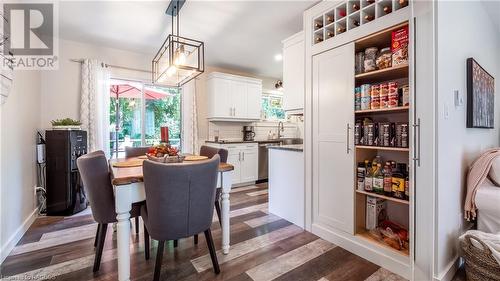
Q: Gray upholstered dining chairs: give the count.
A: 4